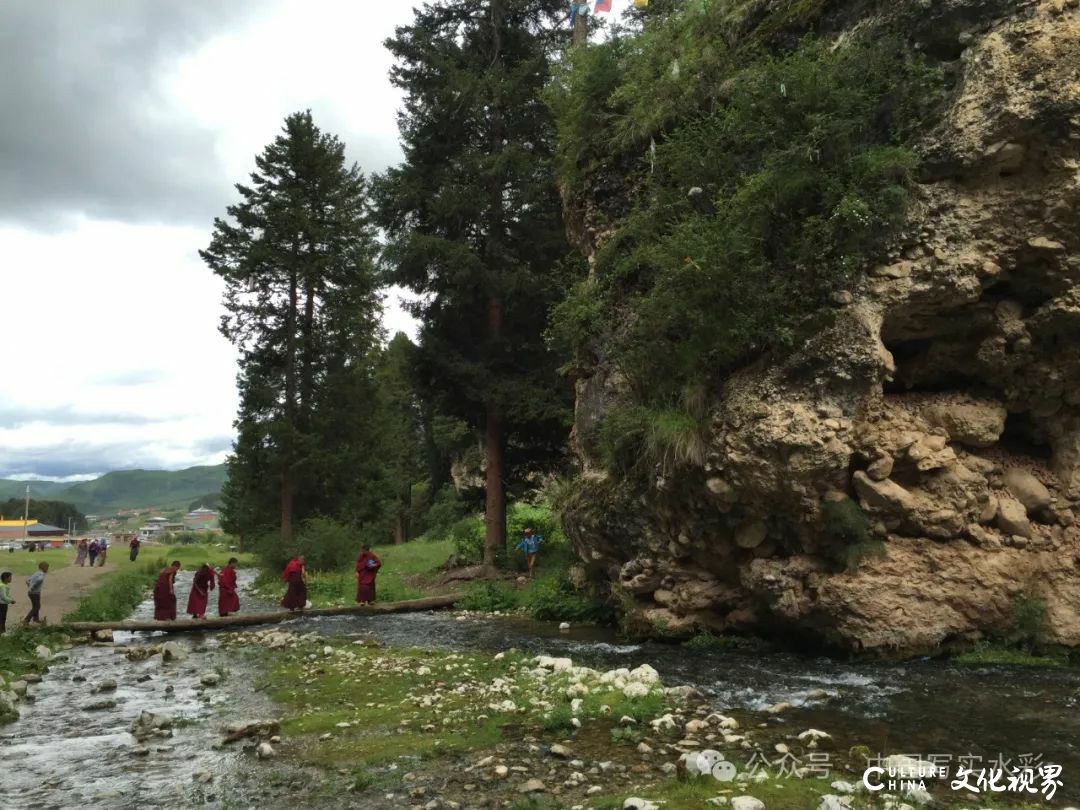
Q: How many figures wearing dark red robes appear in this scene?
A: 5